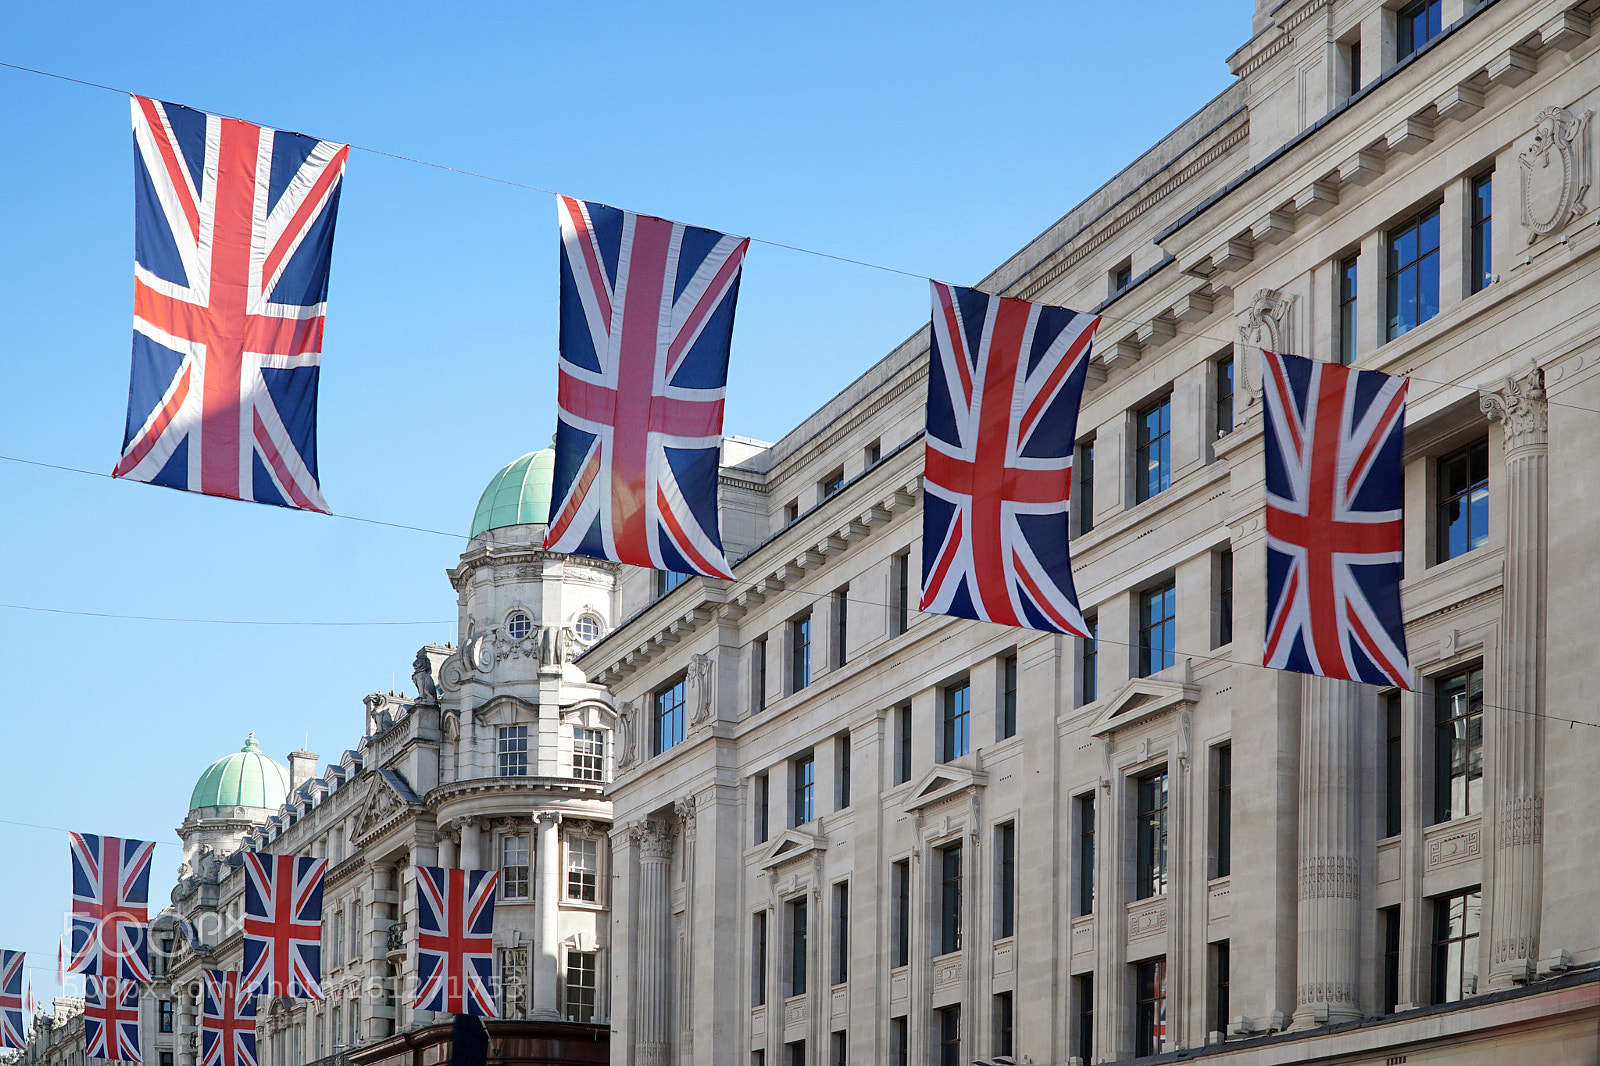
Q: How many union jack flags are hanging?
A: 10